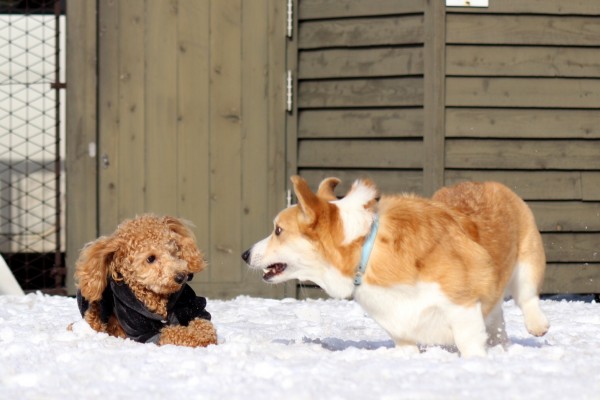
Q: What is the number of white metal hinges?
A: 3